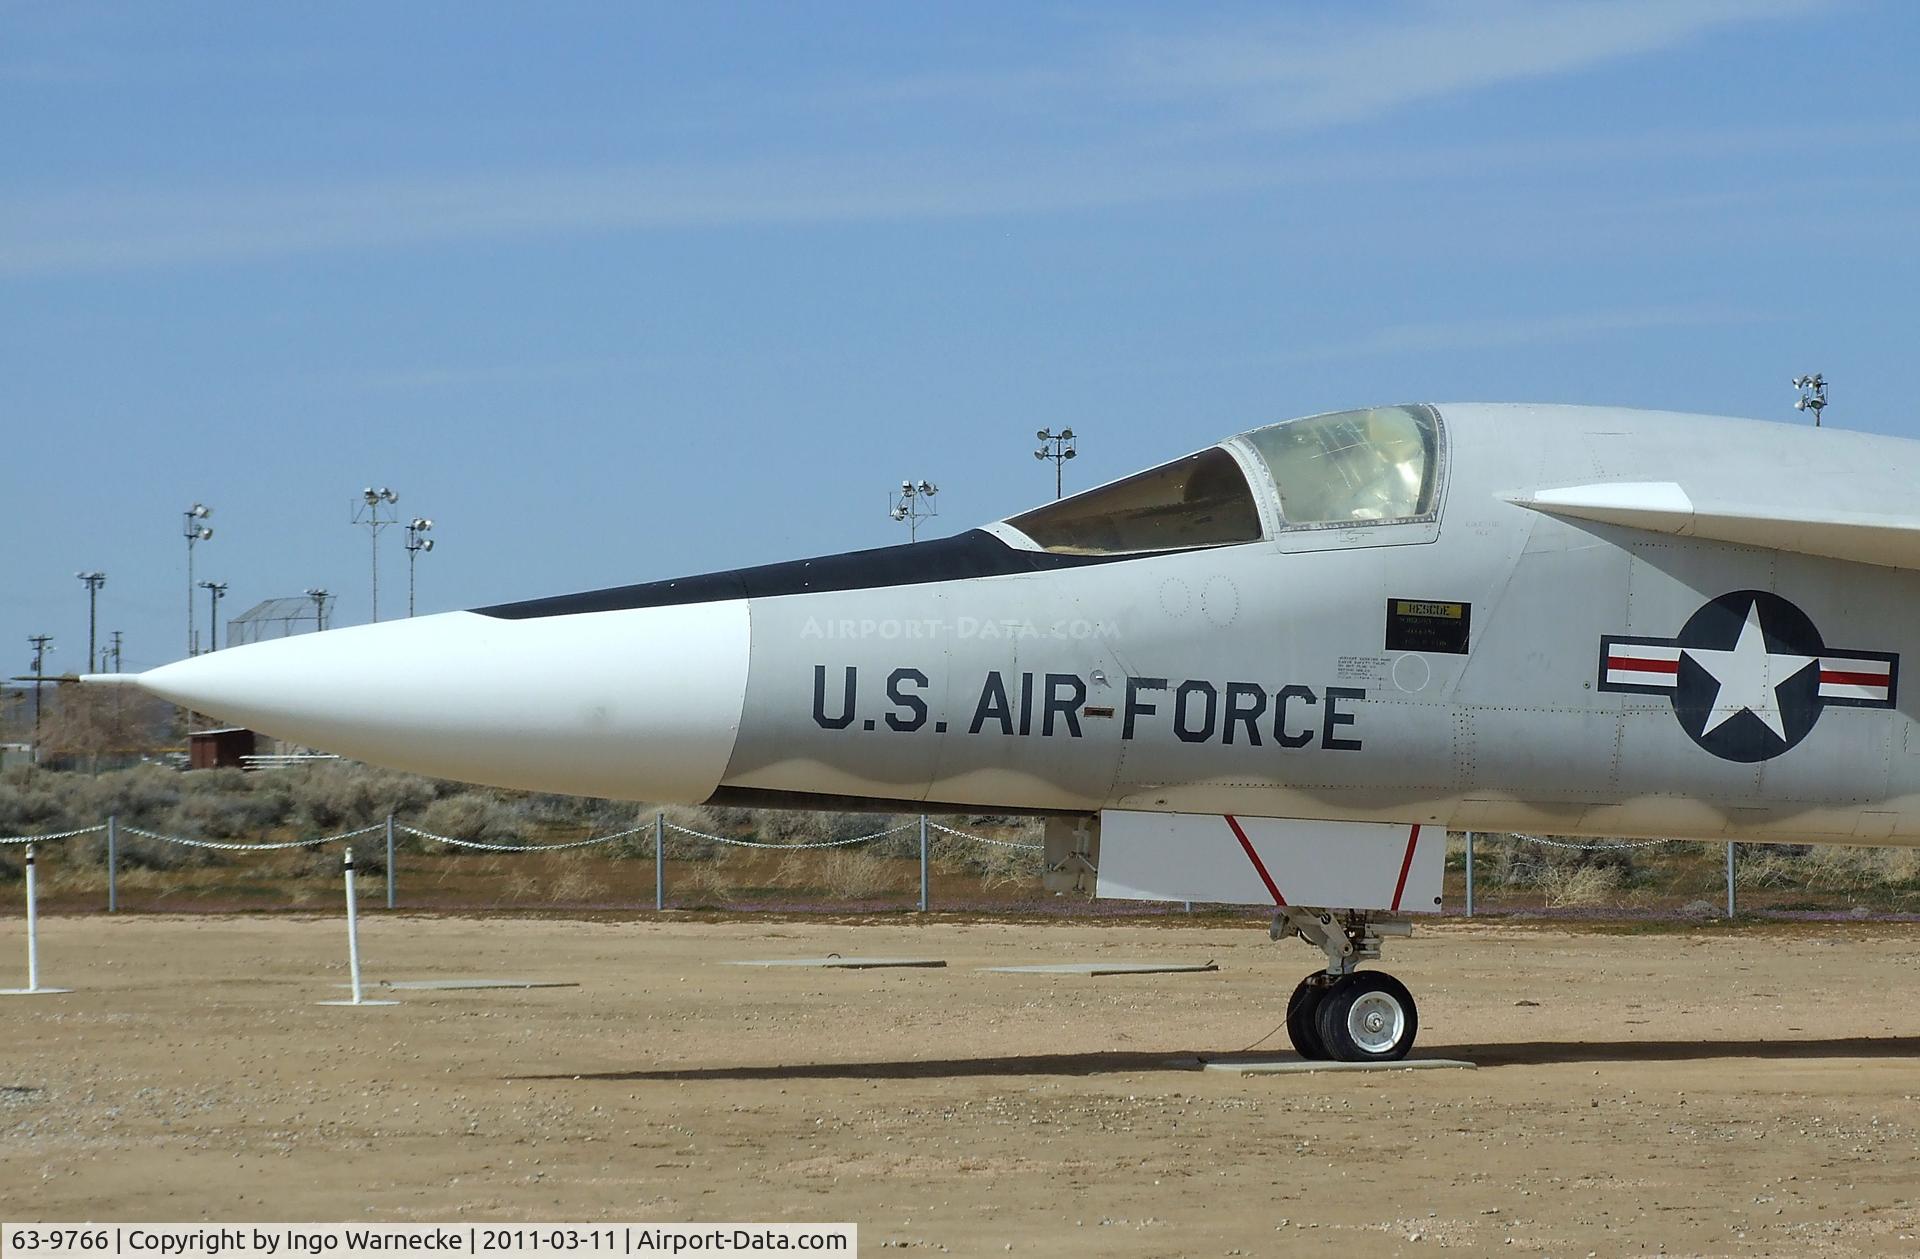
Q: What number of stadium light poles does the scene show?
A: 9